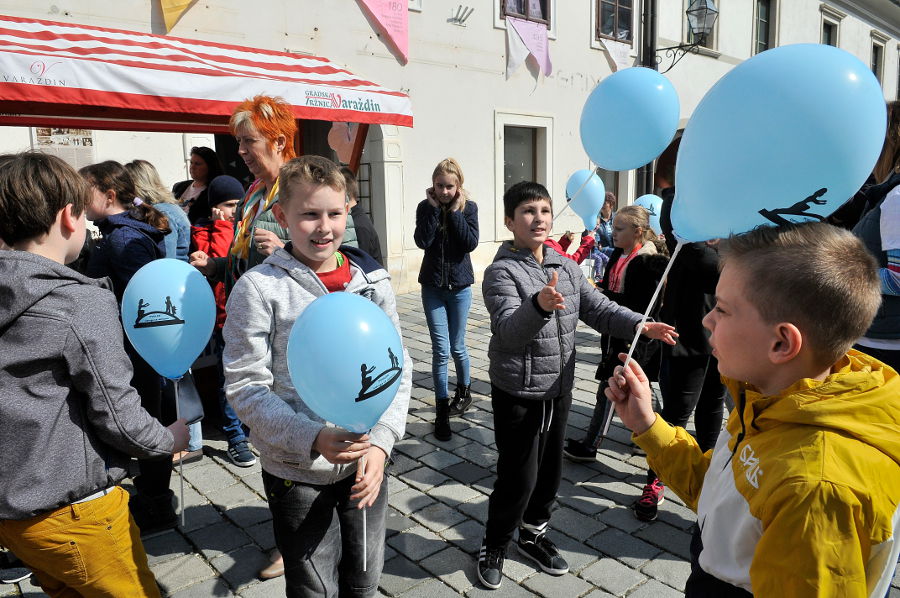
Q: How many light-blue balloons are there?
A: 6